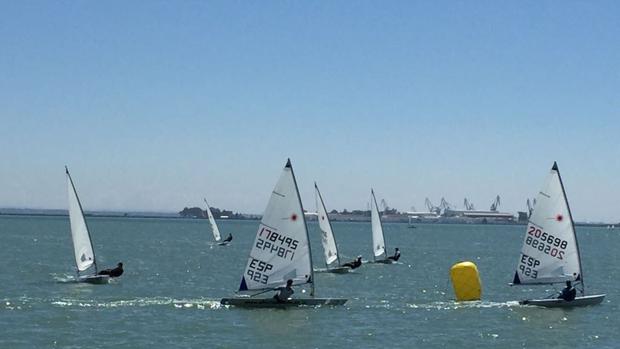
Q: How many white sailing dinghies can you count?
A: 6